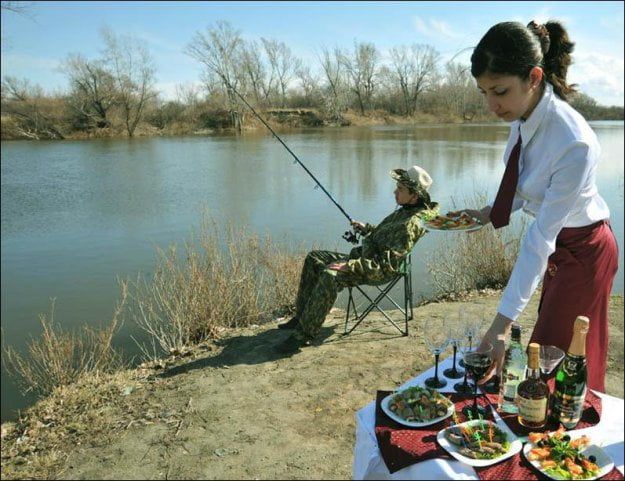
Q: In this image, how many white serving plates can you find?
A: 4